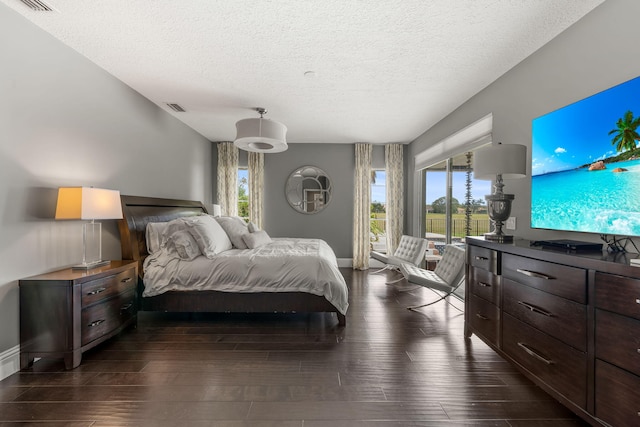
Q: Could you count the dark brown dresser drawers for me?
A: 9